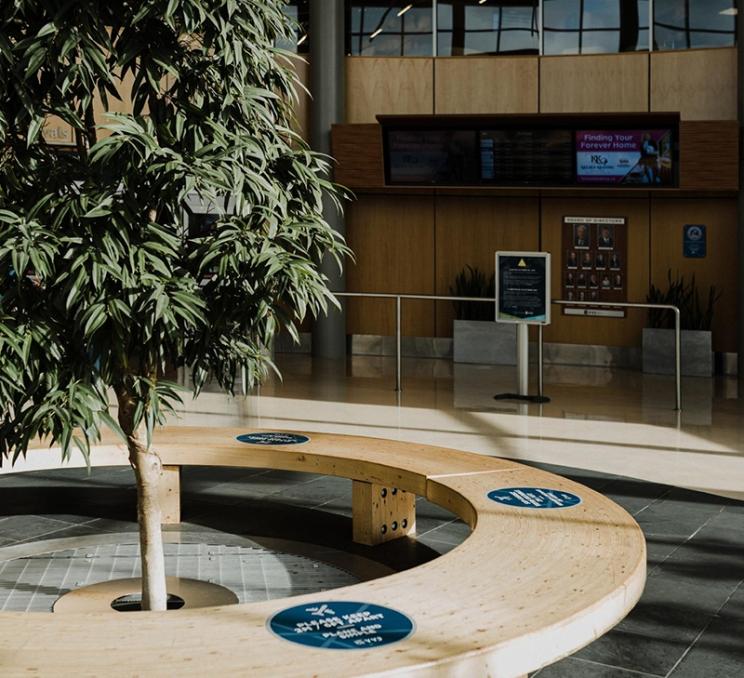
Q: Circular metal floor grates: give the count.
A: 1